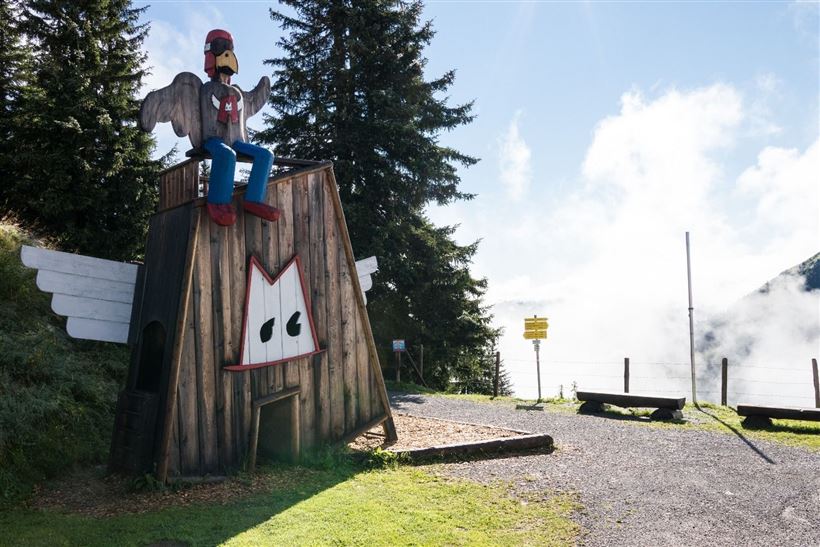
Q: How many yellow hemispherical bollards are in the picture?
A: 0